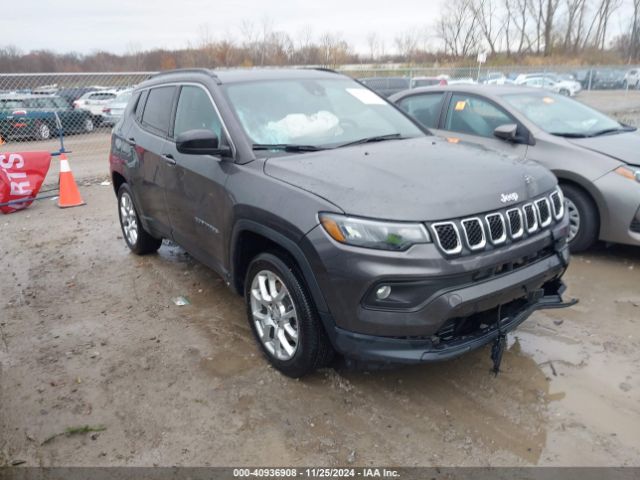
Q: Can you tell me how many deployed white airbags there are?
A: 1